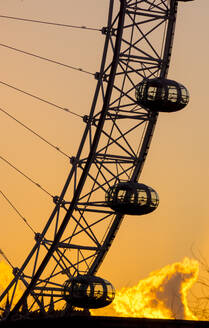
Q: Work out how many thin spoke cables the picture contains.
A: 7